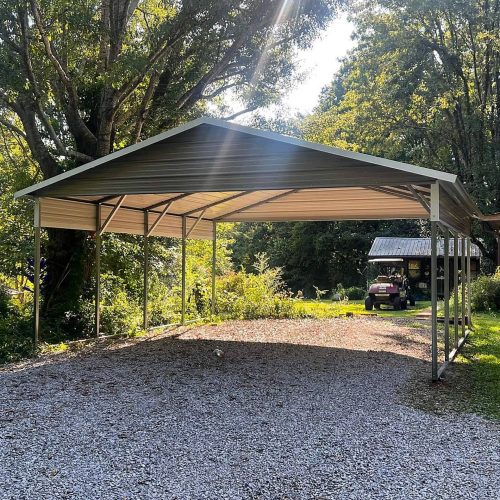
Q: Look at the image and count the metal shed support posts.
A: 10